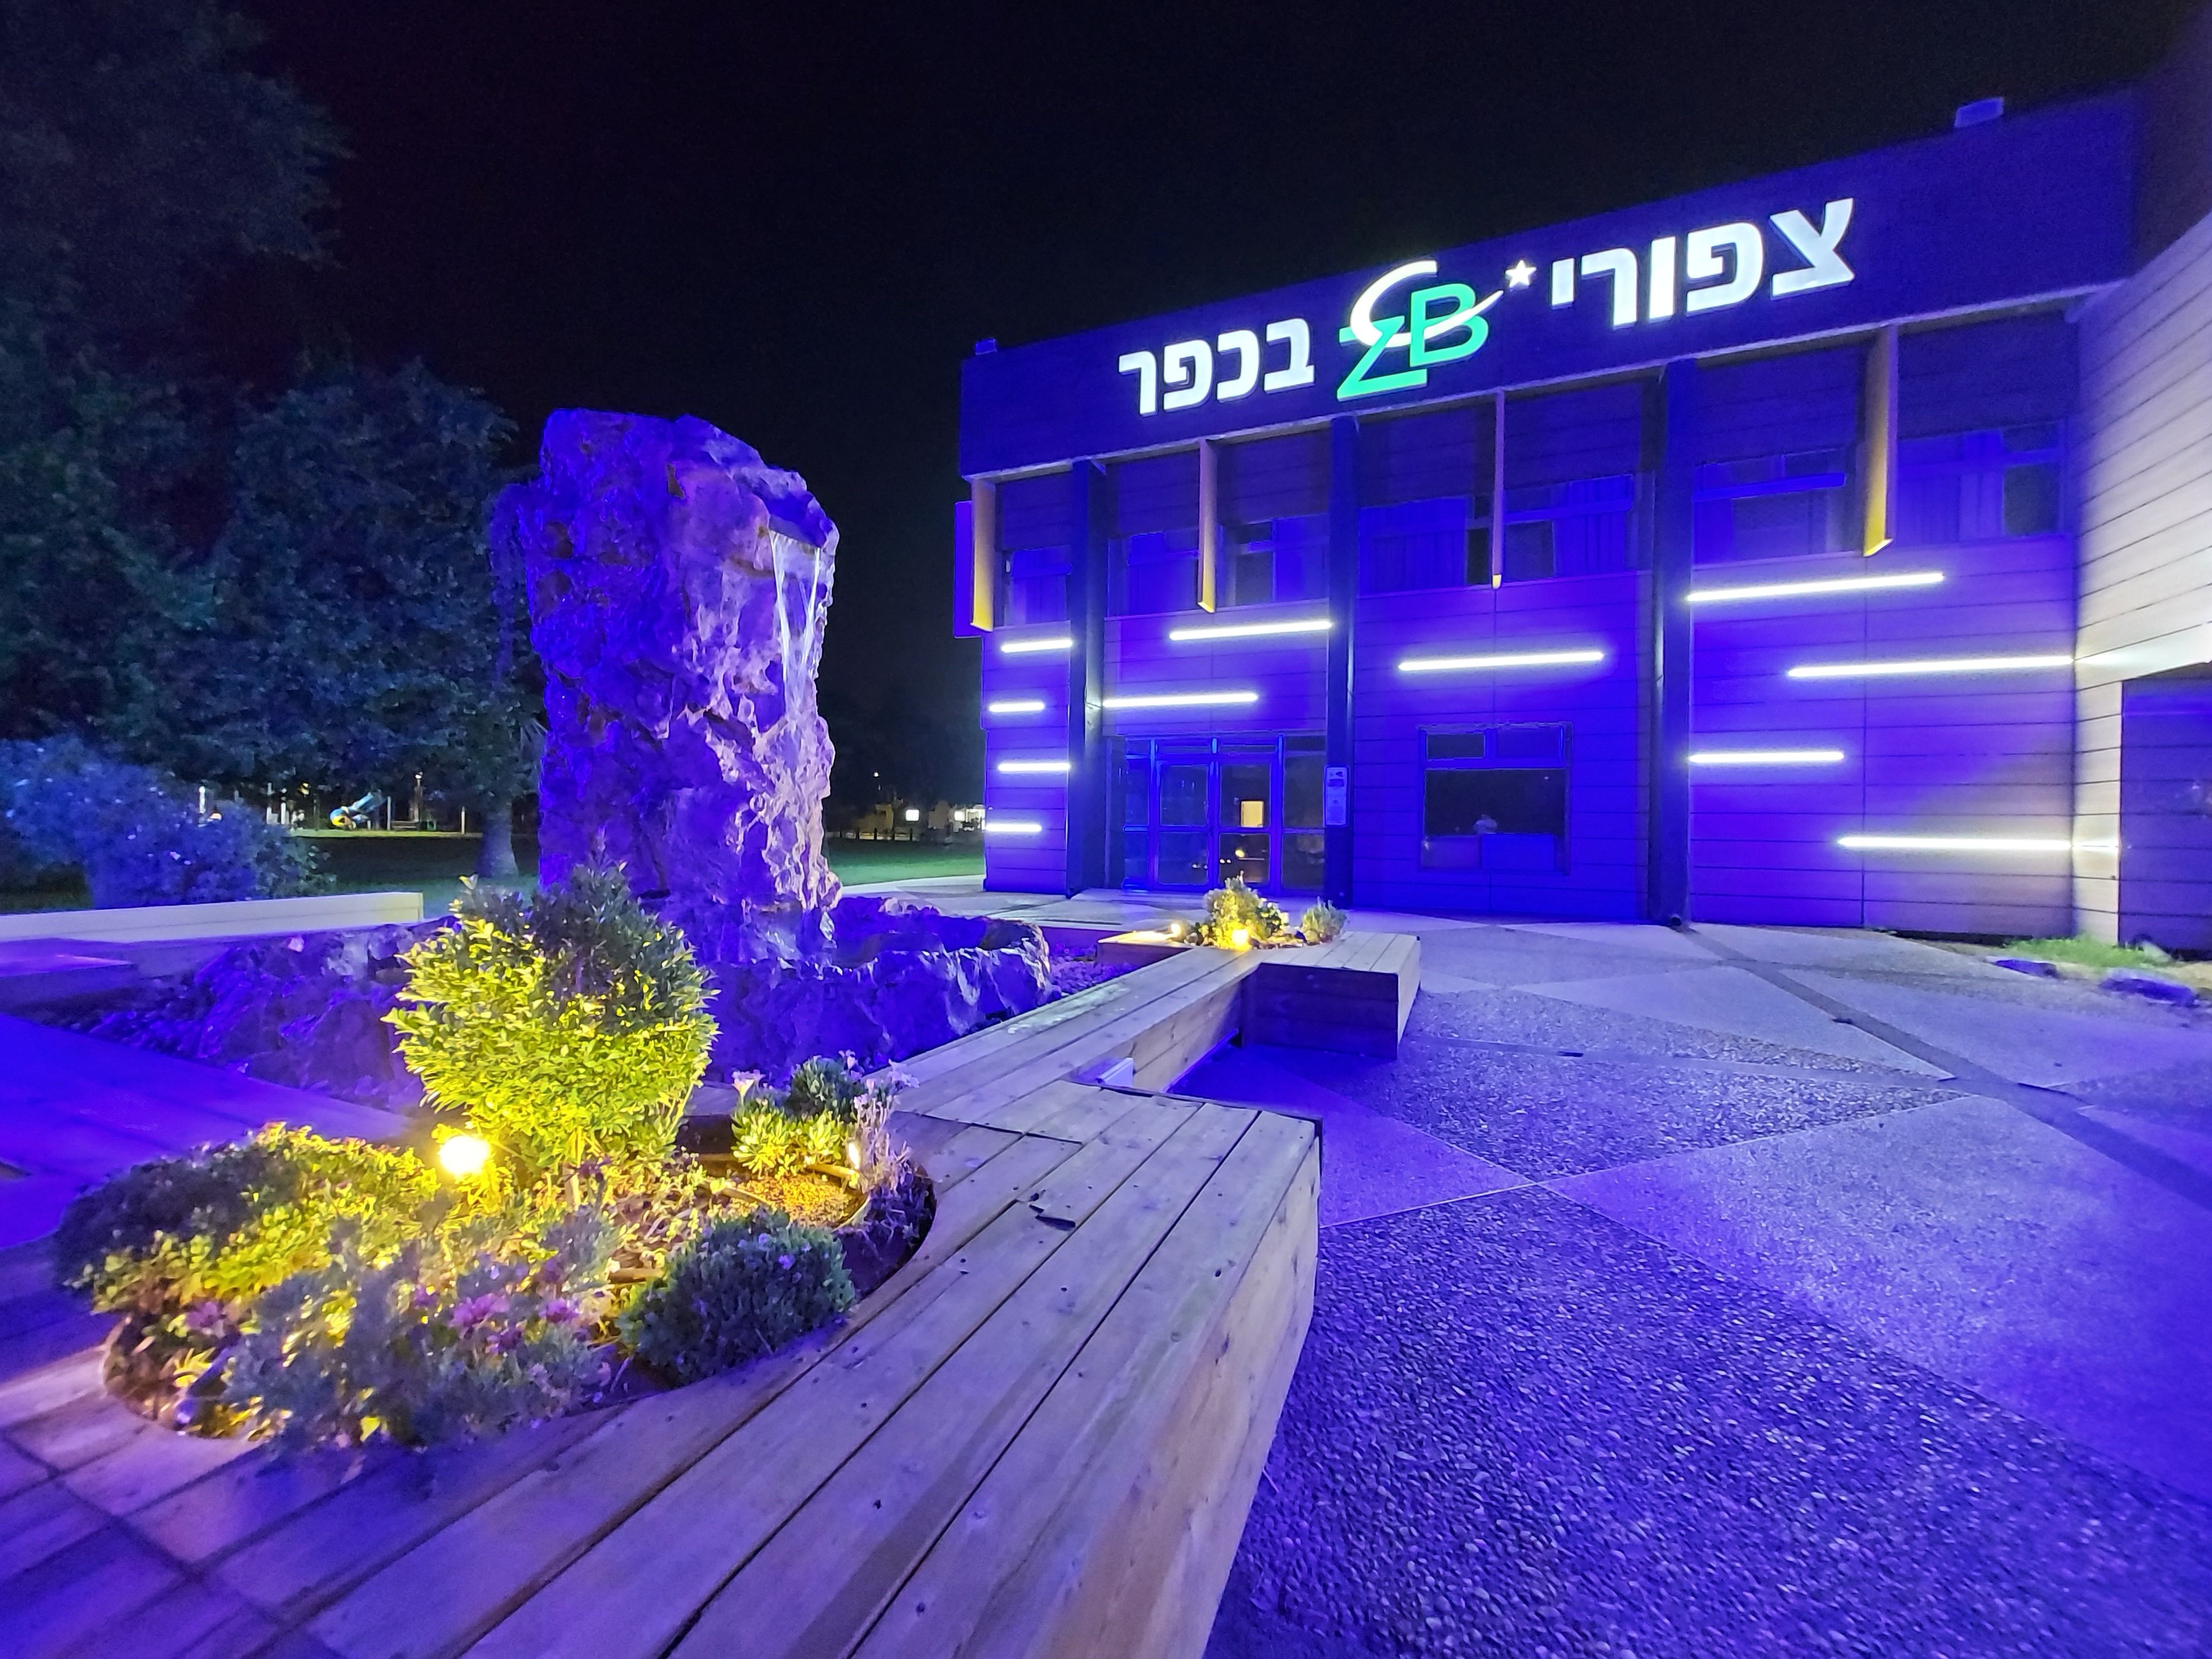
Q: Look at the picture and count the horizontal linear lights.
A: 11